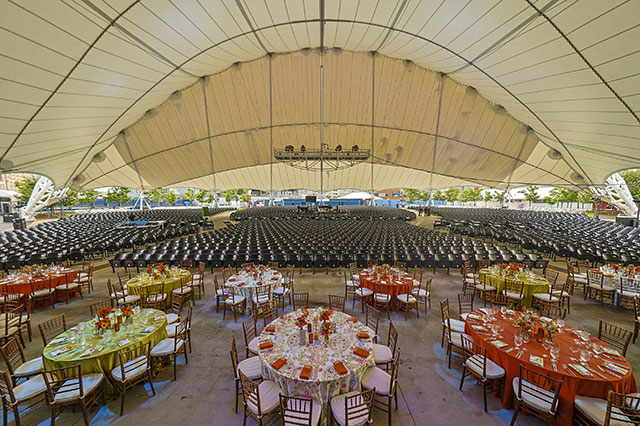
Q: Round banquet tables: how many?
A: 9